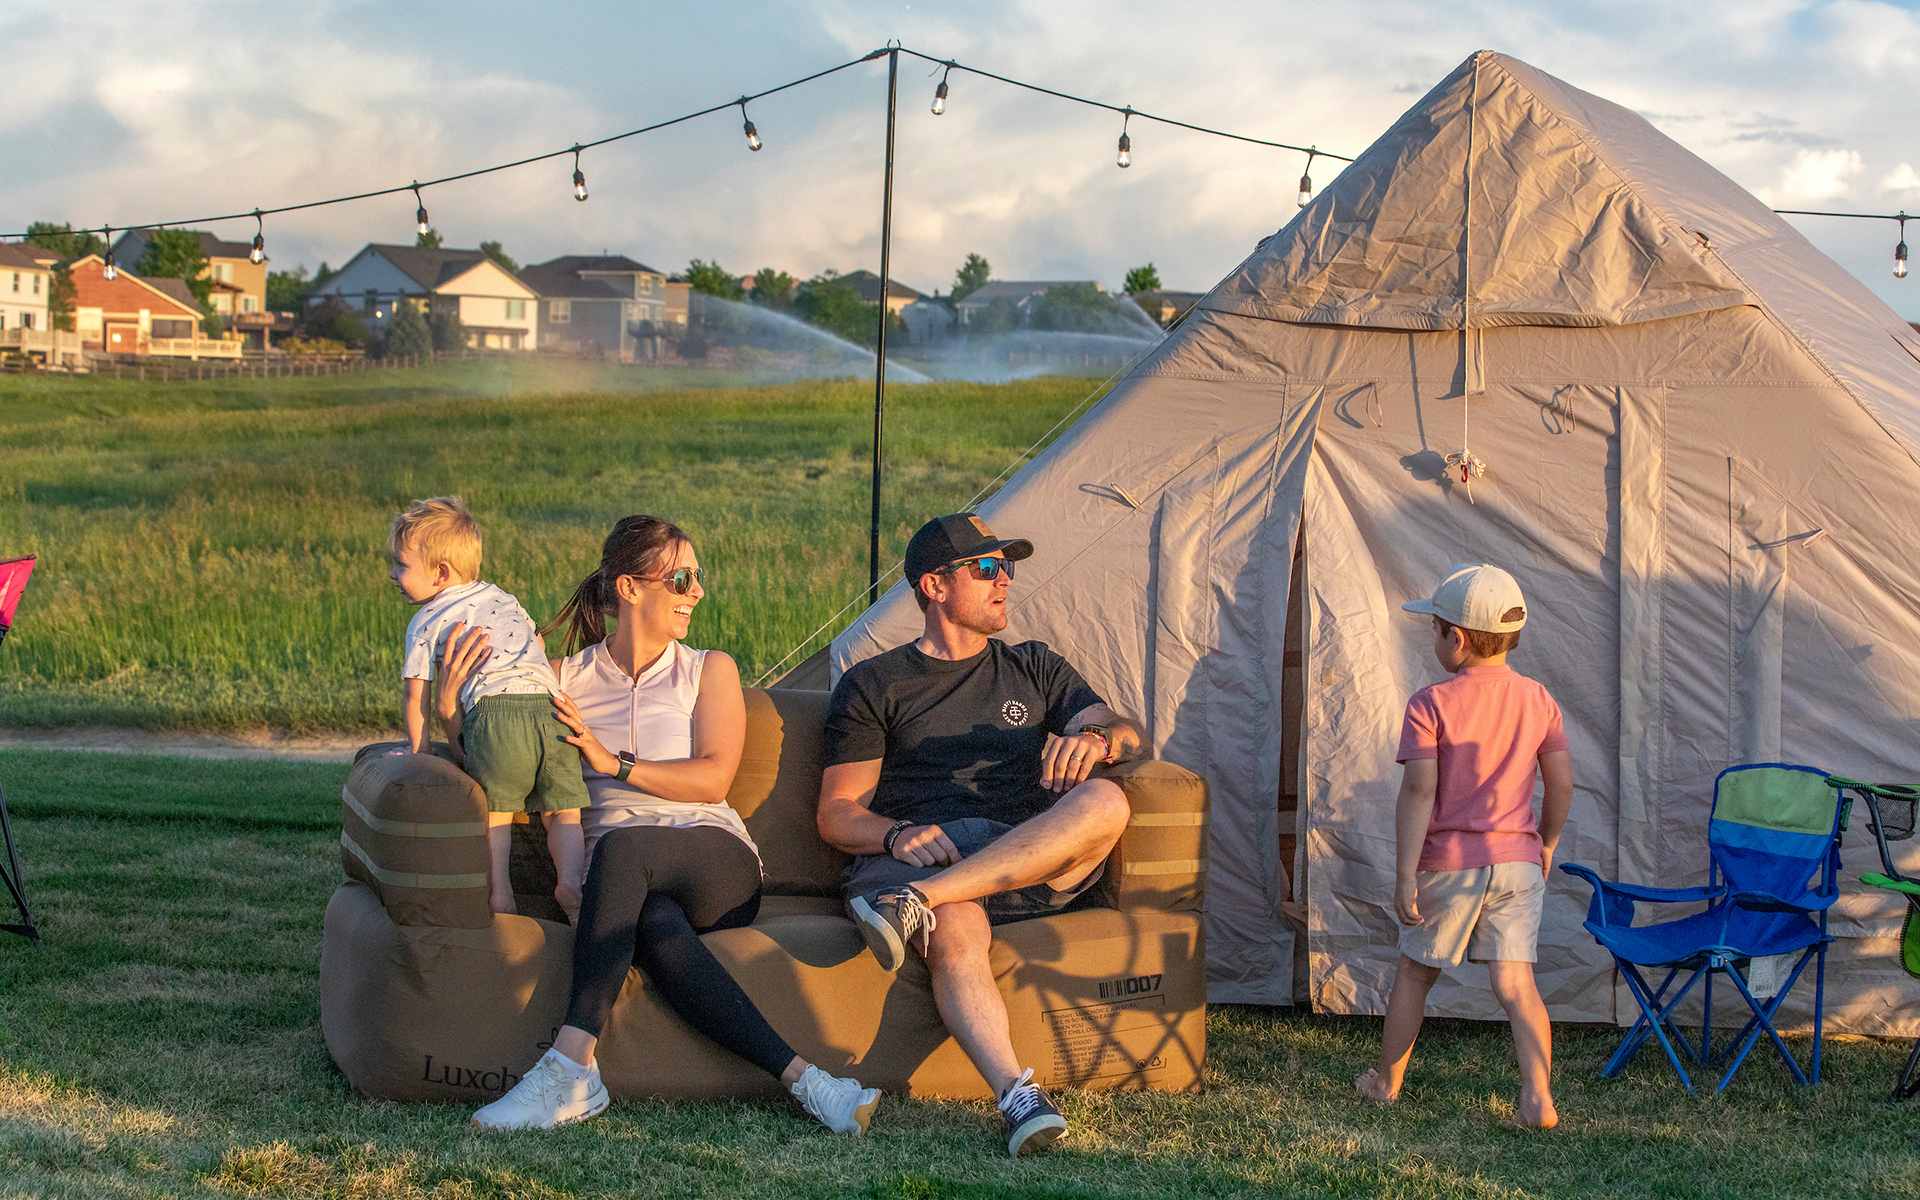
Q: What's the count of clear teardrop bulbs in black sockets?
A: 9